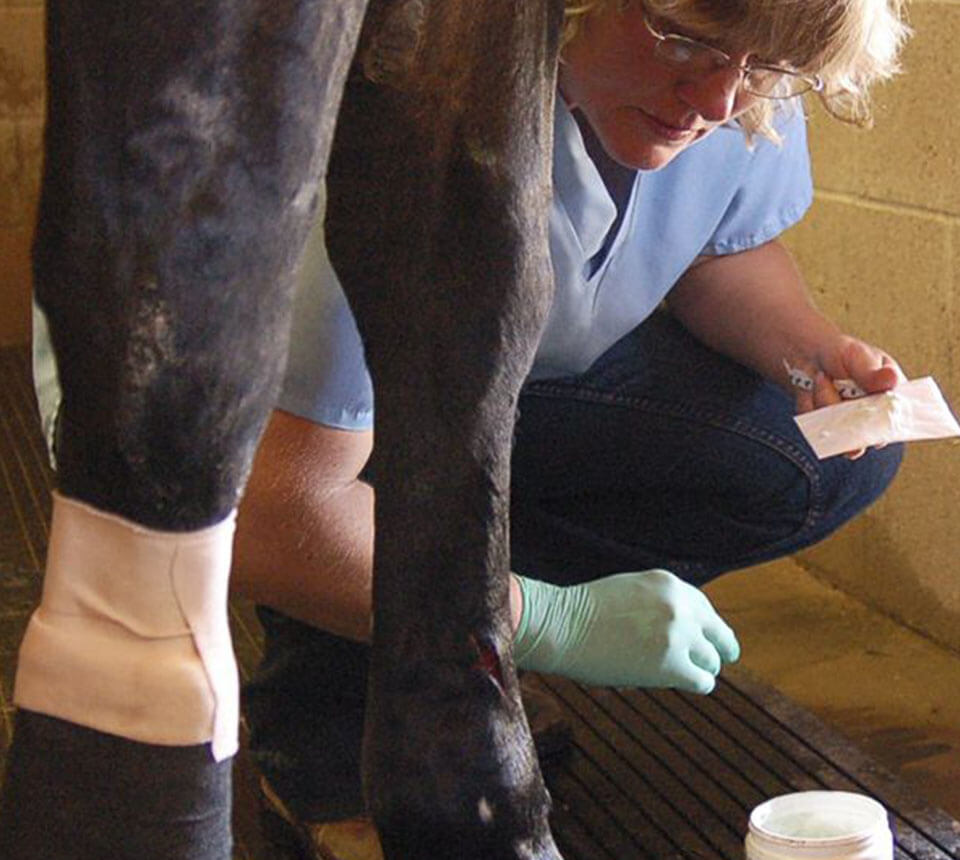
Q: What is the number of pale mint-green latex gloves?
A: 1